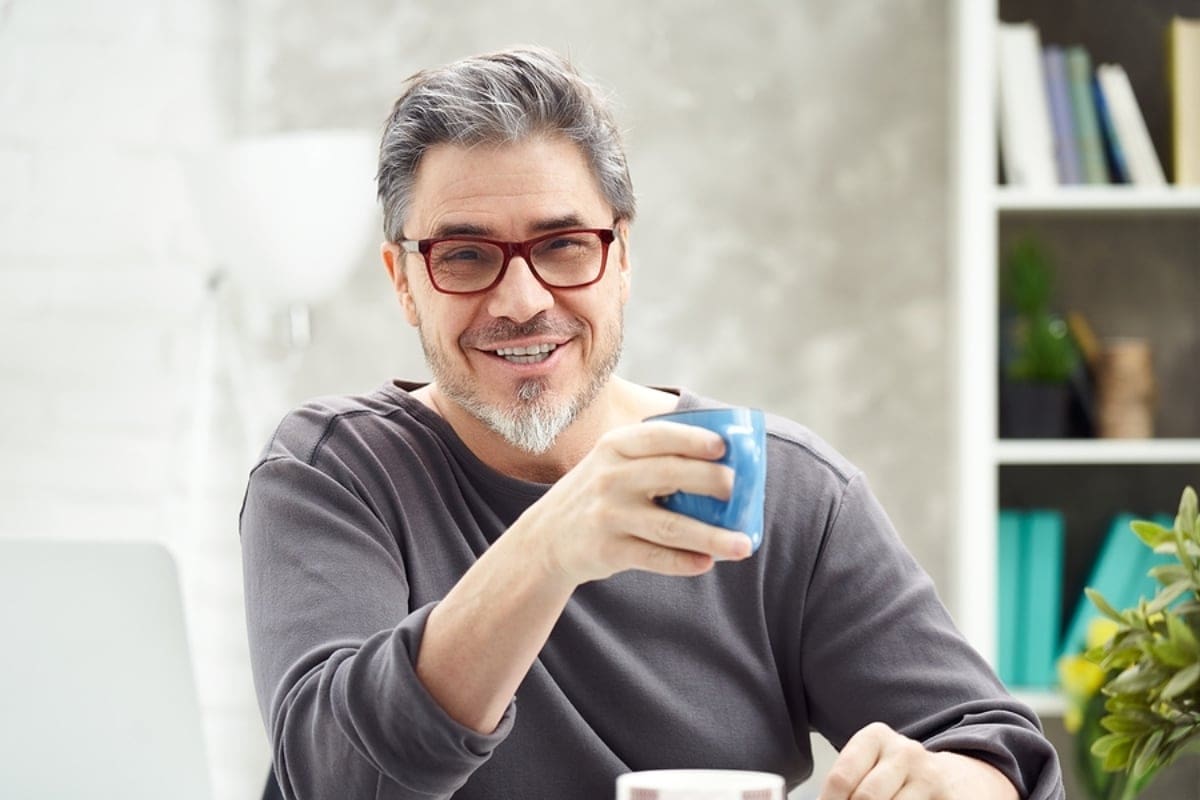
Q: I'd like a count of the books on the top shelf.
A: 6